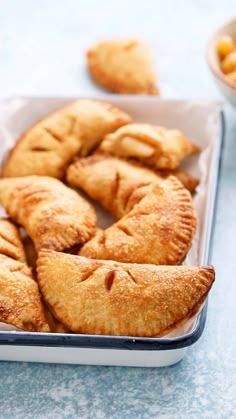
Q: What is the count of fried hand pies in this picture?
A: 9